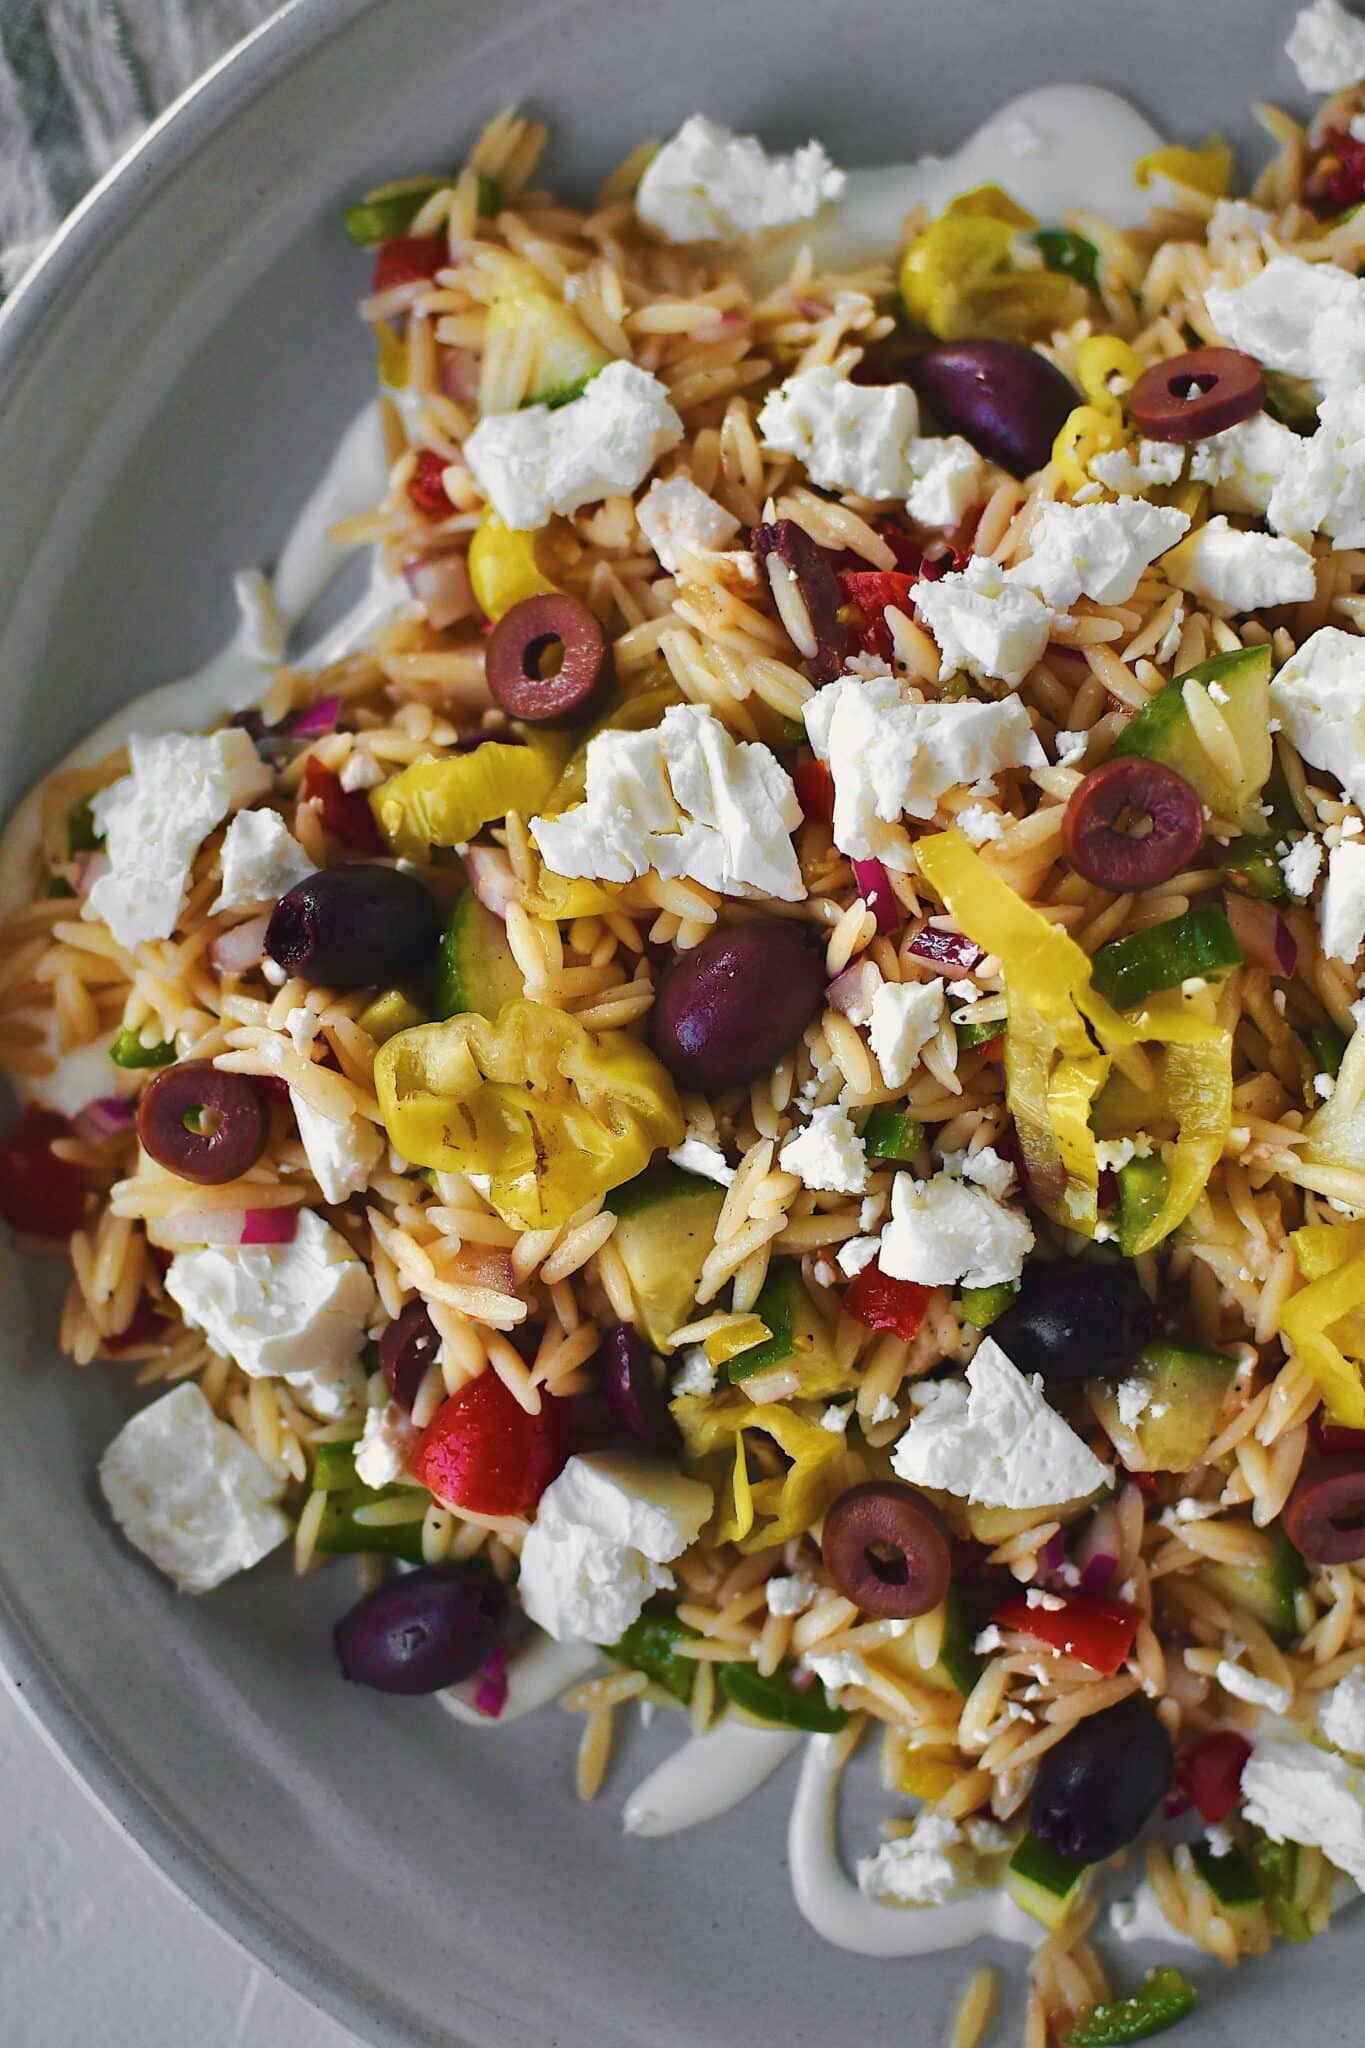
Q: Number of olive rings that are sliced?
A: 6